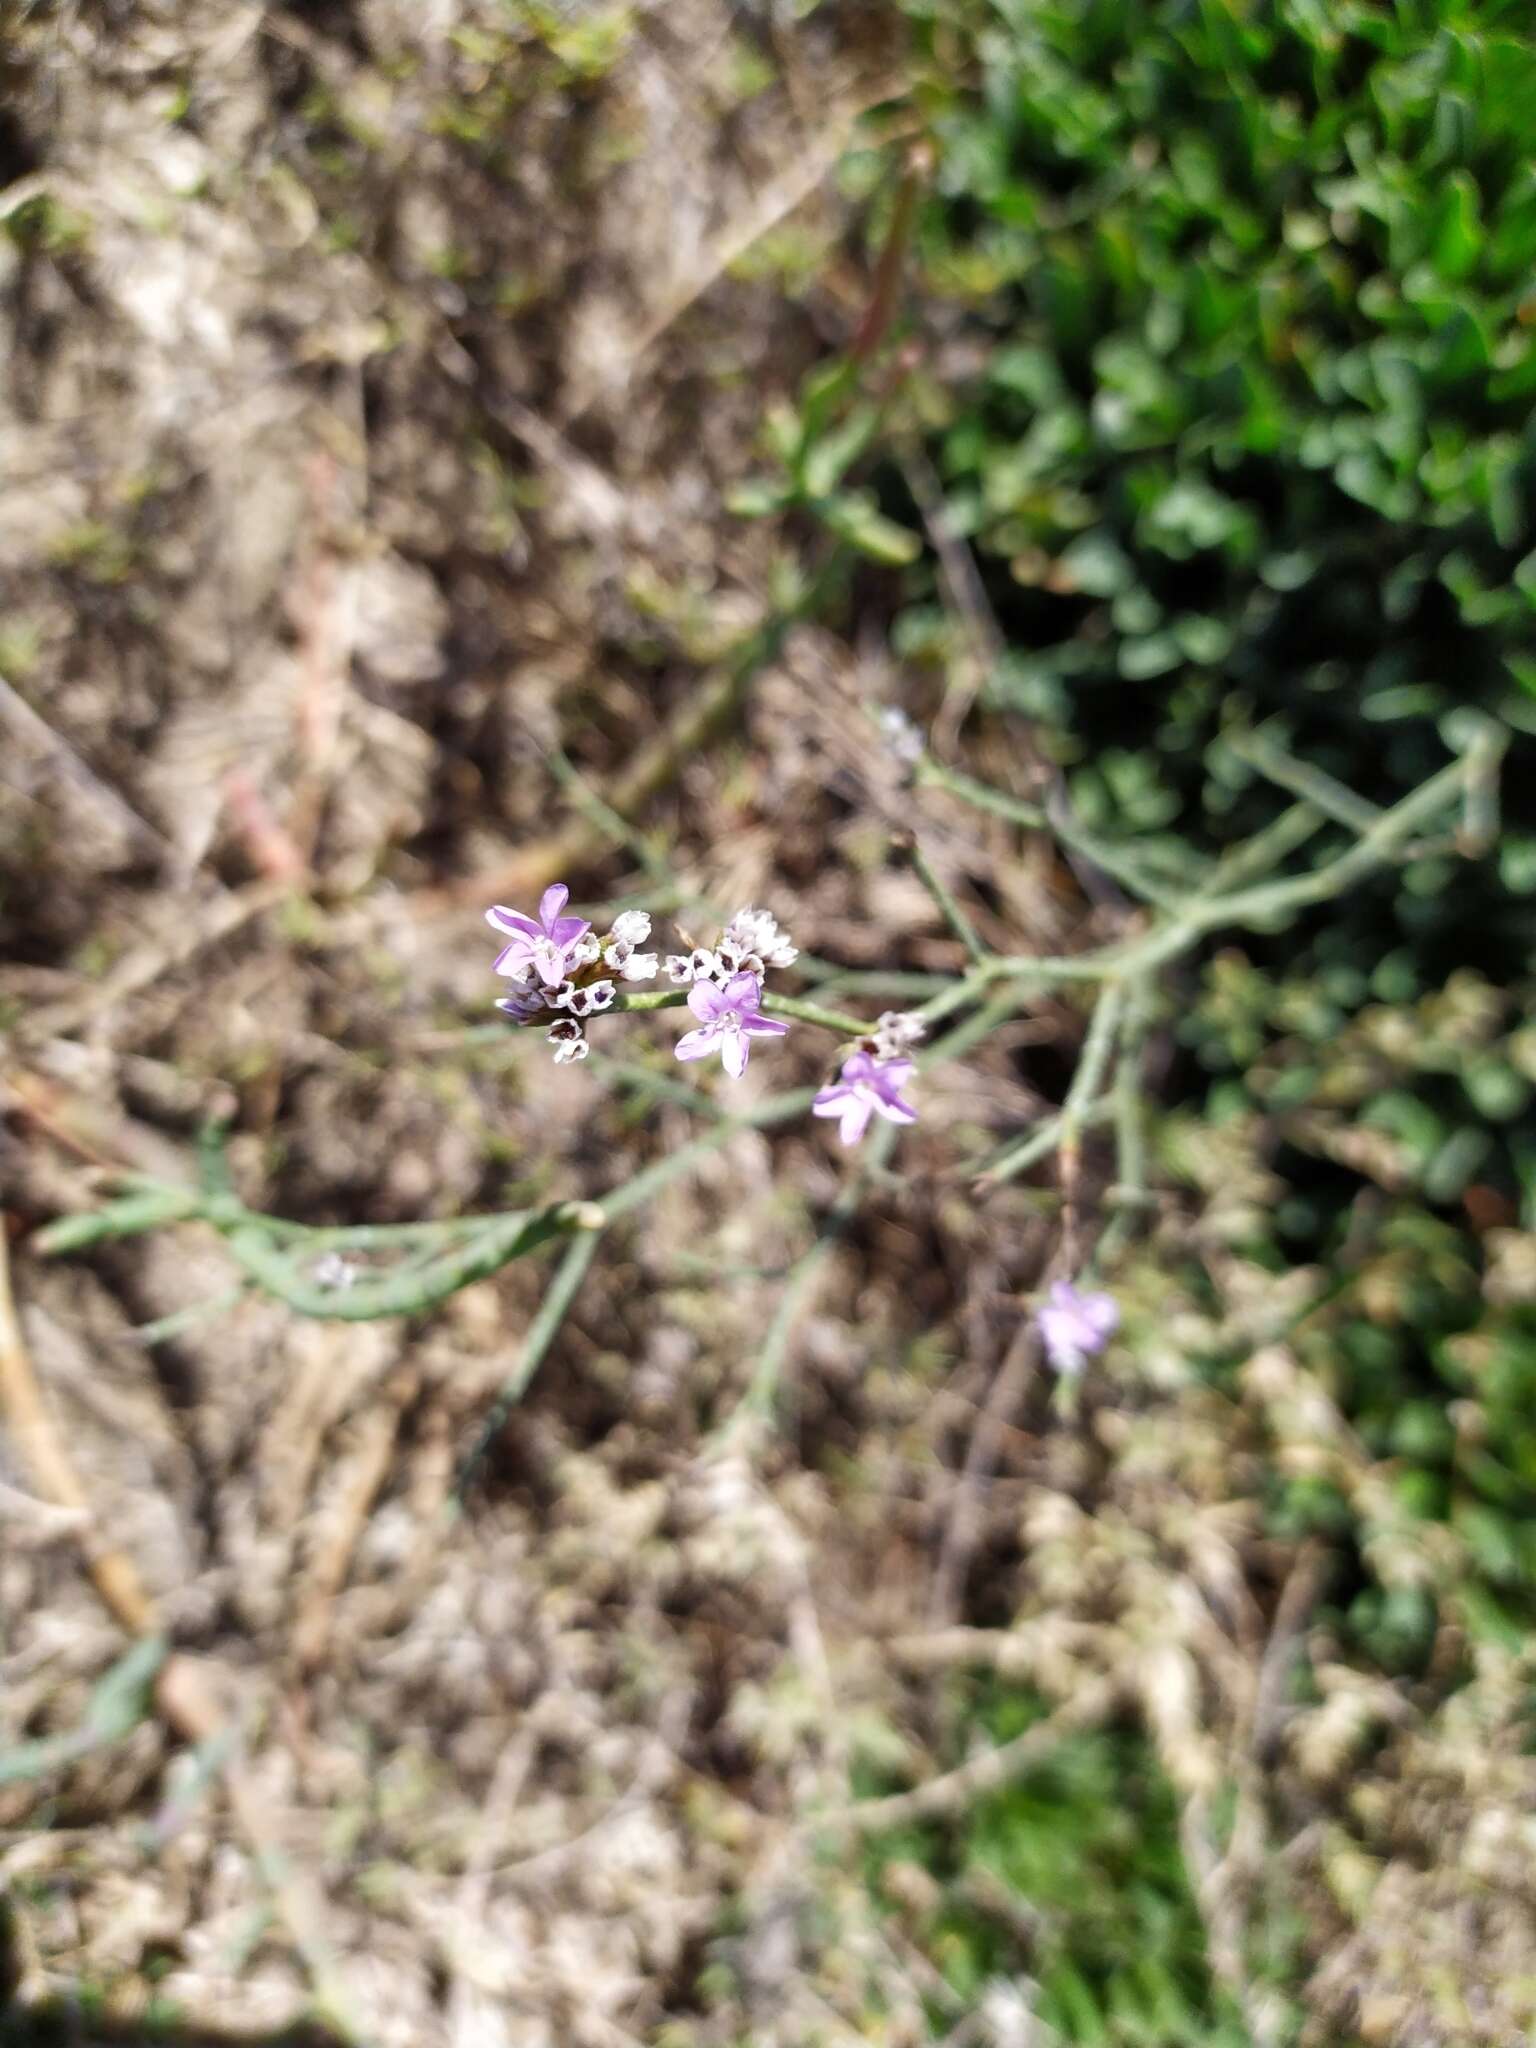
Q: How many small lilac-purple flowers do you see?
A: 4